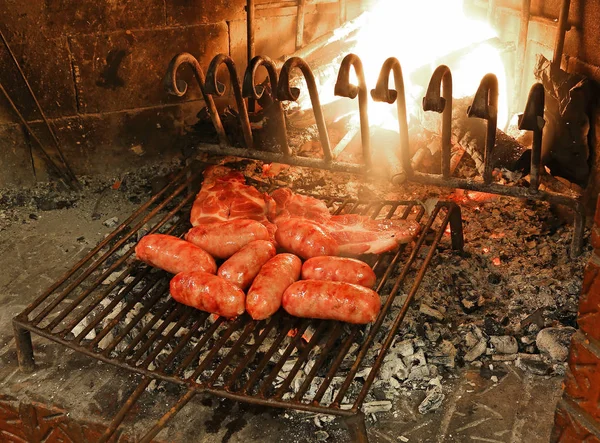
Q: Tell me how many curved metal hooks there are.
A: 9